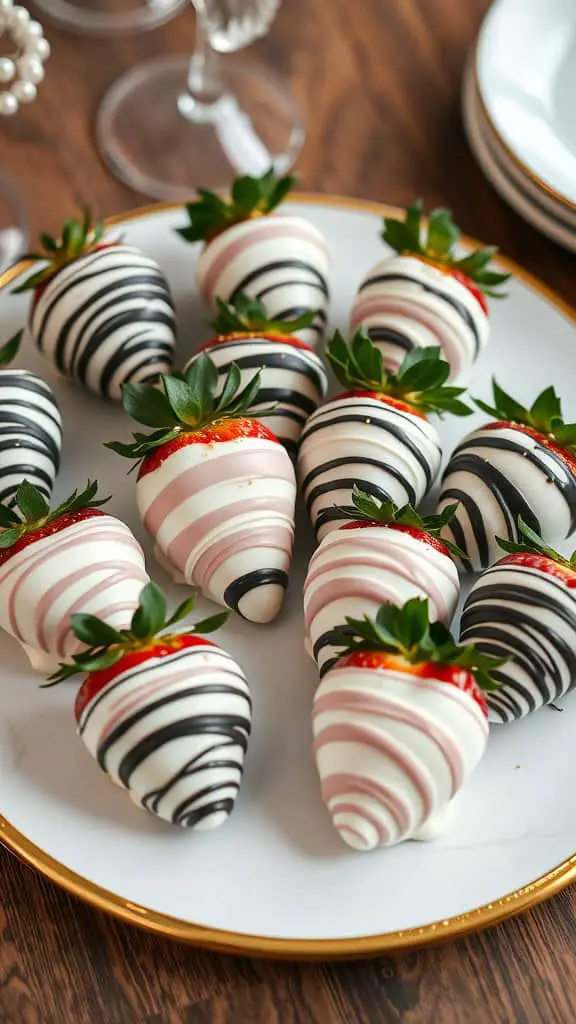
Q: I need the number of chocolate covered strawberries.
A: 13